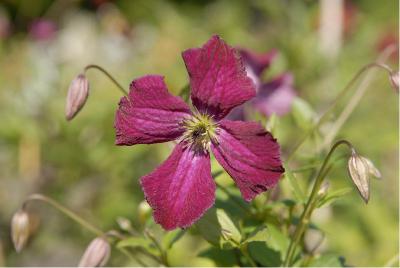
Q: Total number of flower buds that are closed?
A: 5